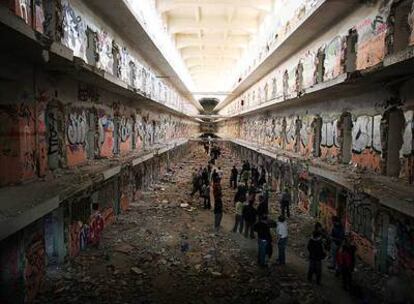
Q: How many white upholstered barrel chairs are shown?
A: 0